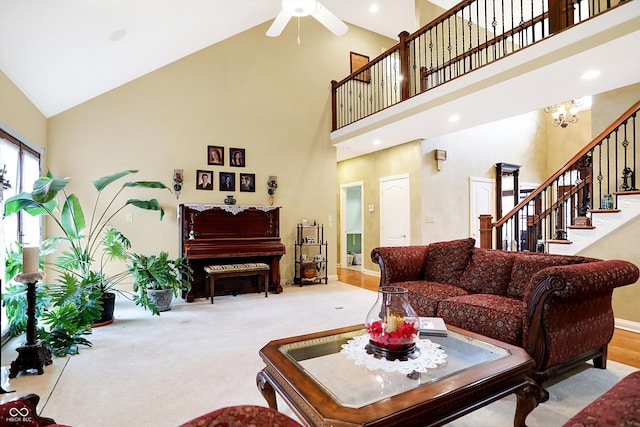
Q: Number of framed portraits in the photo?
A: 5